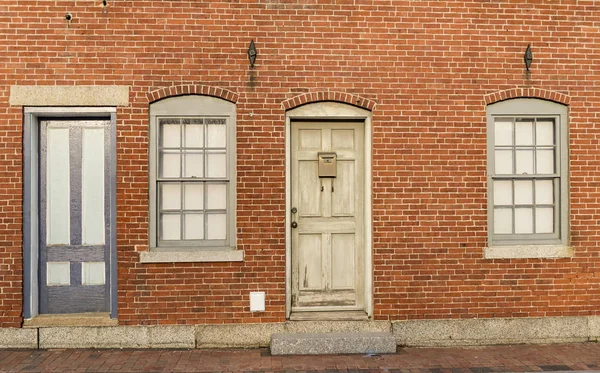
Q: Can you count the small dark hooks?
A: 2